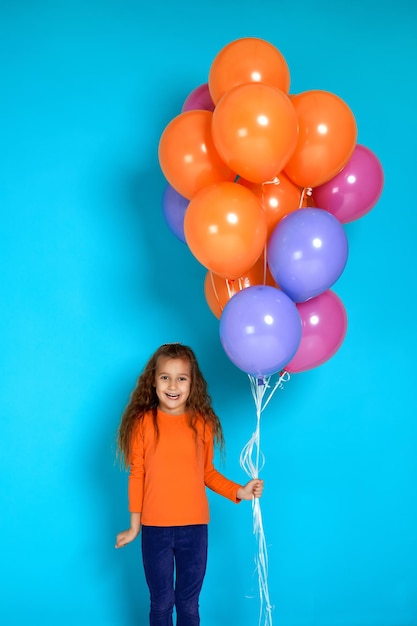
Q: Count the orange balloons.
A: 7